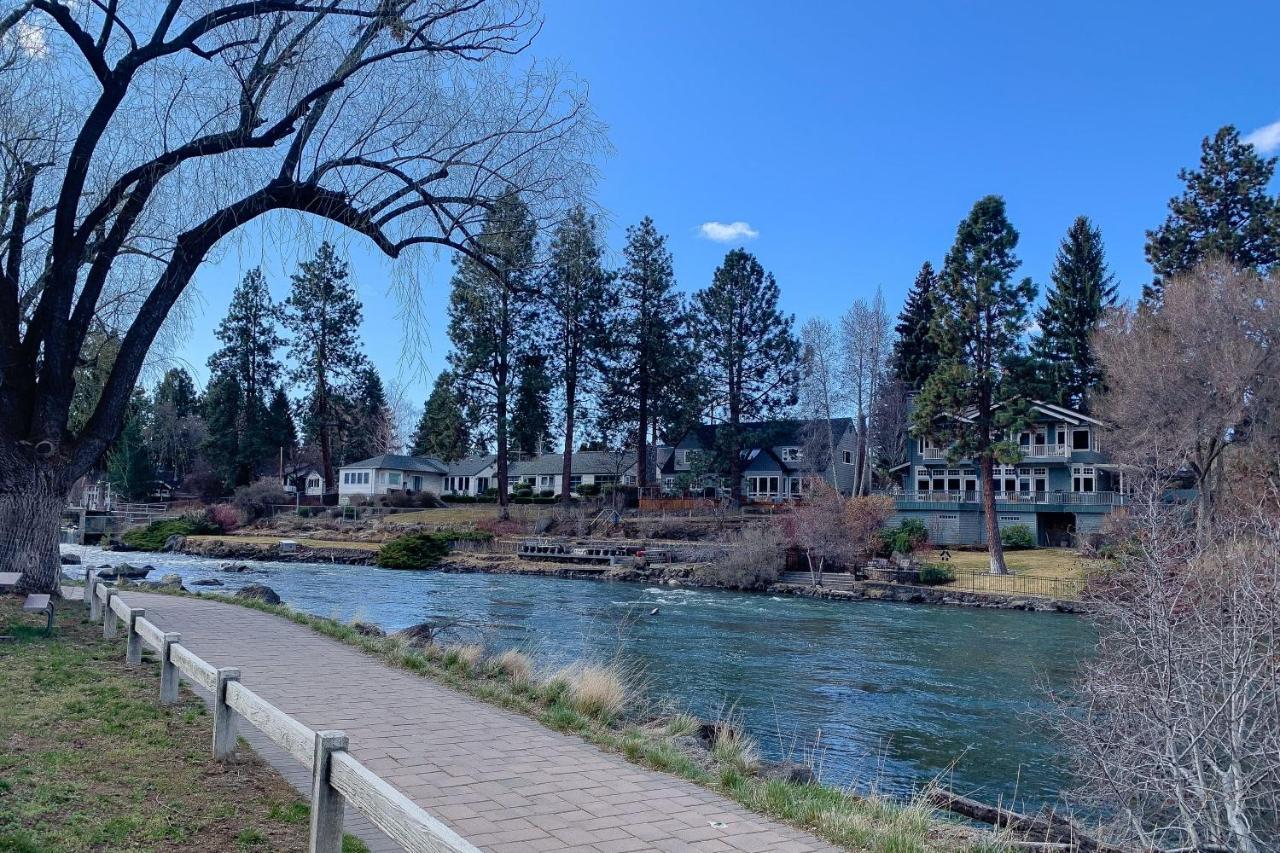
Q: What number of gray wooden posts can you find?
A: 7